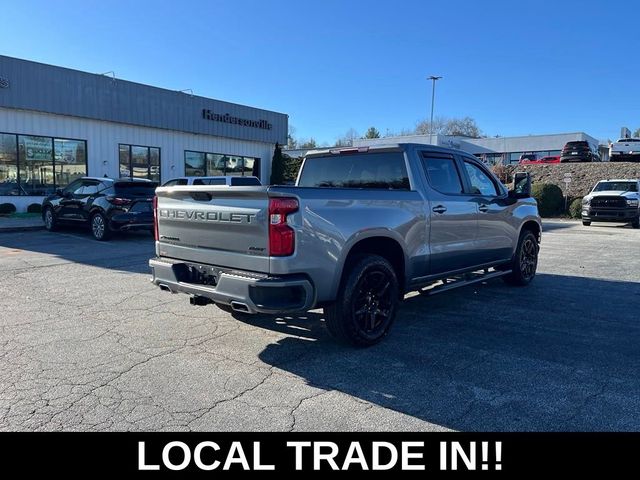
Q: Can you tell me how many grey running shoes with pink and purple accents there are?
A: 0